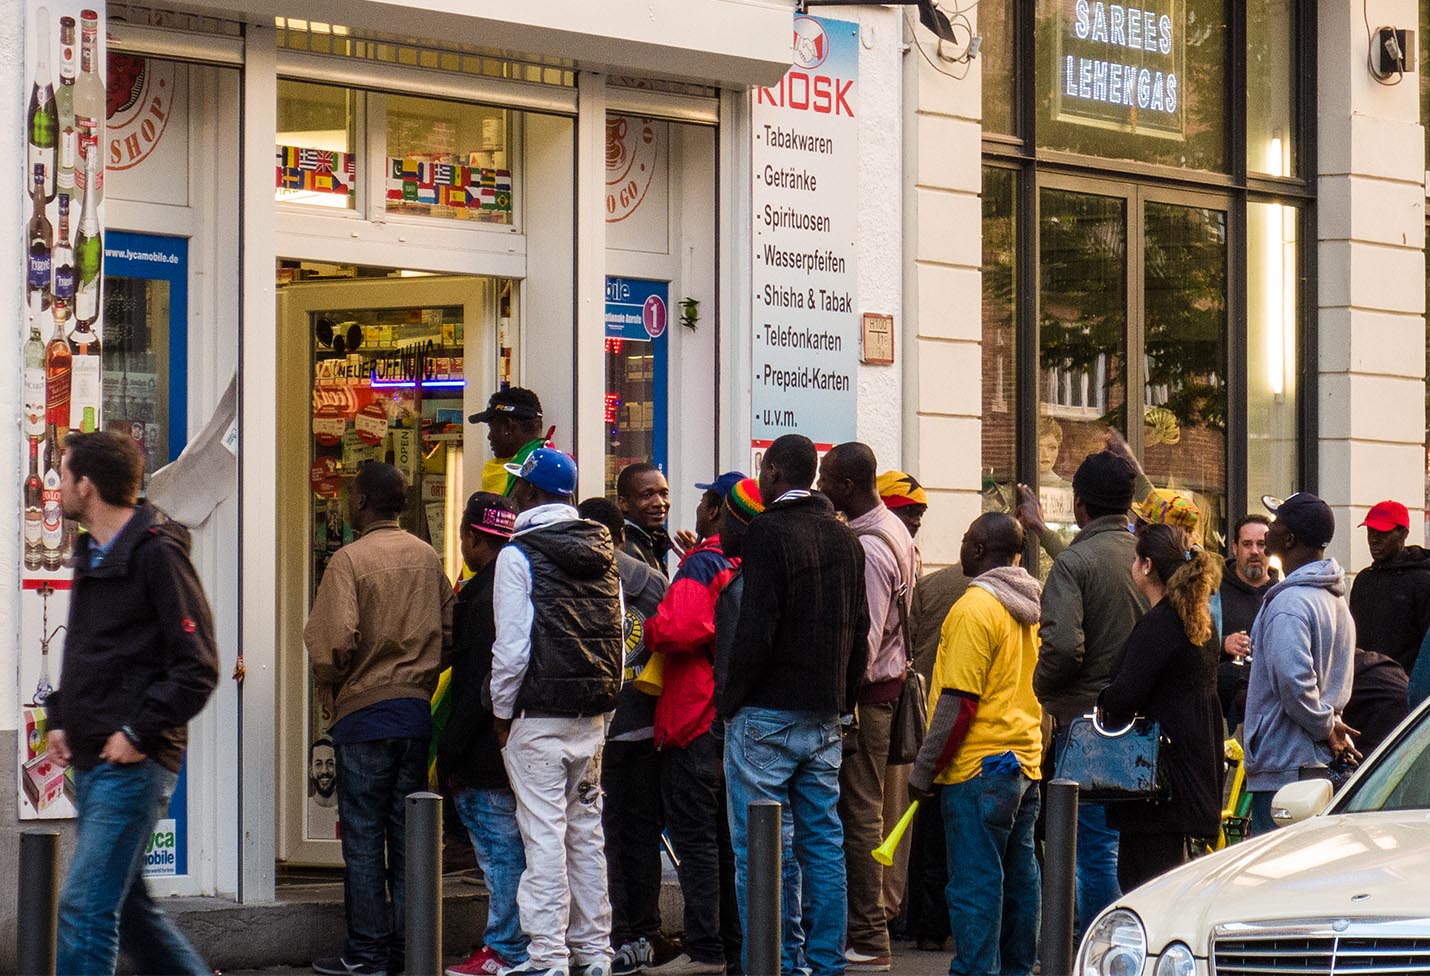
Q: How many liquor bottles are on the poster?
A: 12